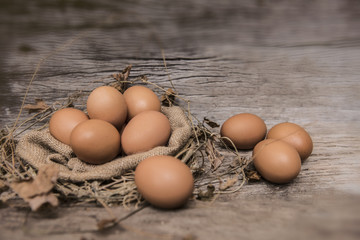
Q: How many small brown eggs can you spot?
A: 9